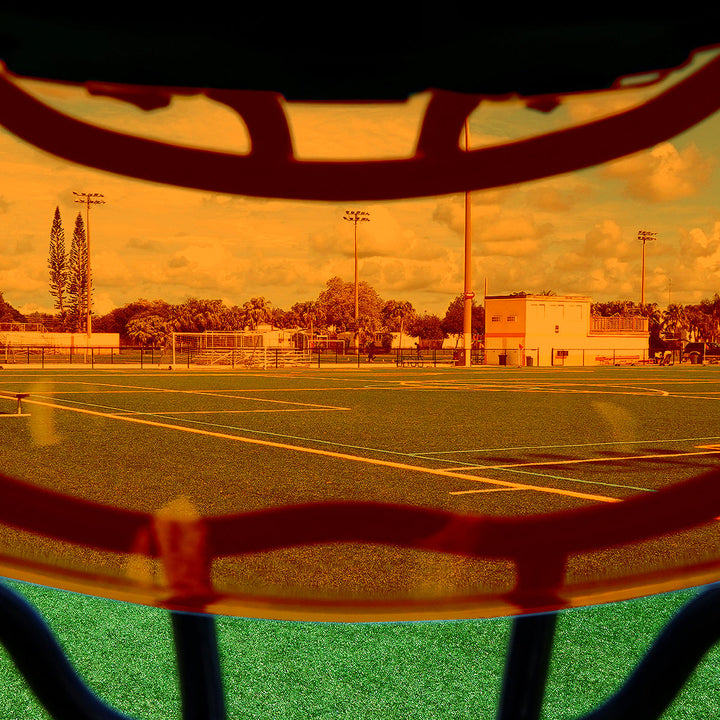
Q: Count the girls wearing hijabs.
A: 0